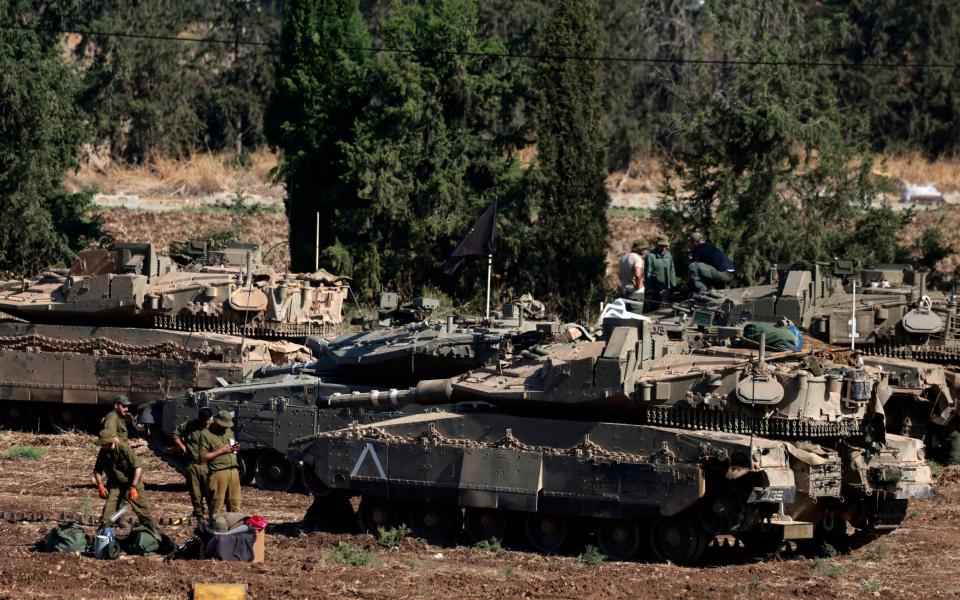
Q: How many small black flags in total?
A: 1